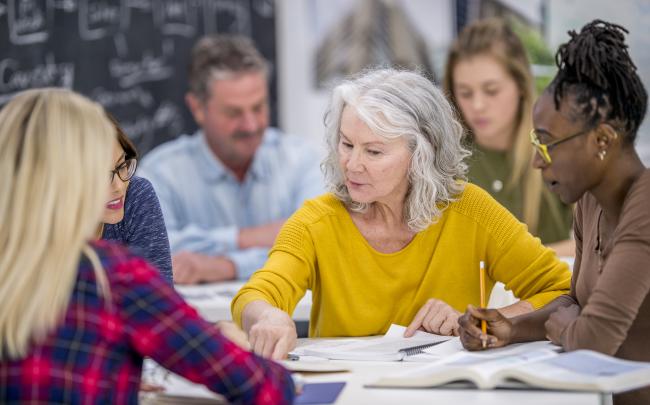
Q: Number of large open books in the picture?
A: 1